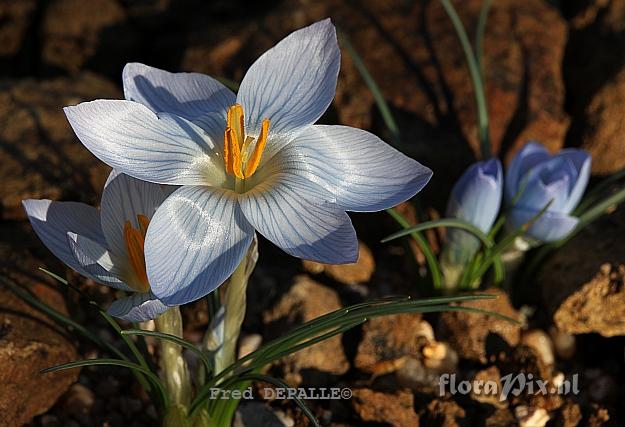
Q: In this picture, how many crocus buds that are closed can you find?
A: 2